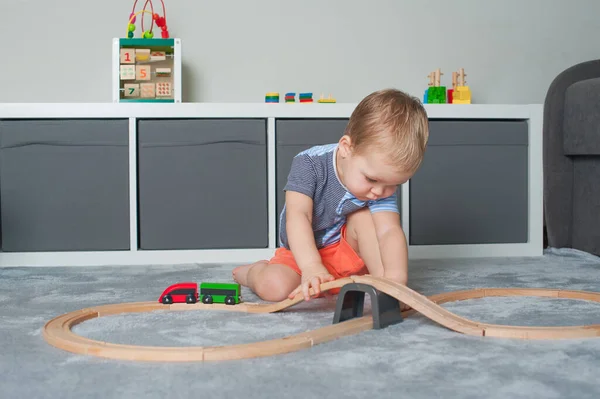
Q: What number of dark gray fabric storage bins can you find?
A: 4